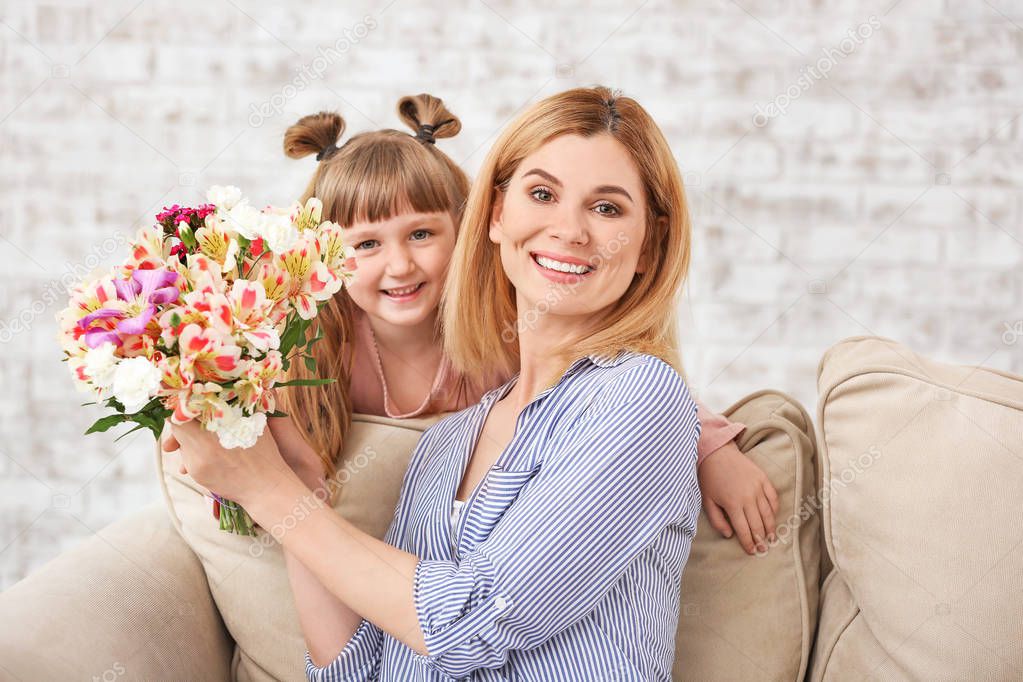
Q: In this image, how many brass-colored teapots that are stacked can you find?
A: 0